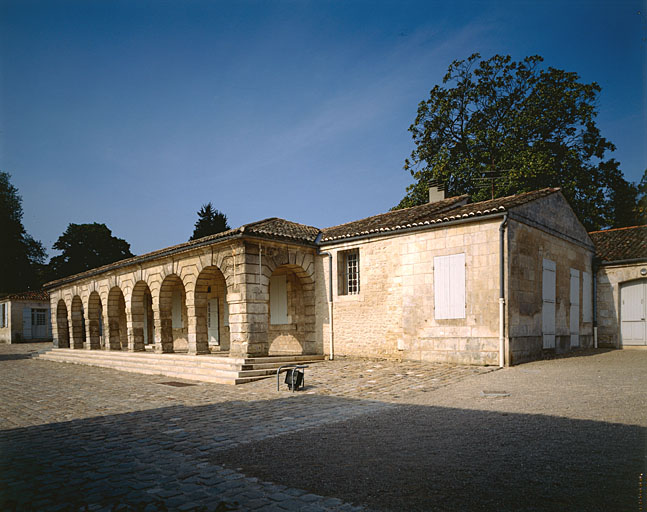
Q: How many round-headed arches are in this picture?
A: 8